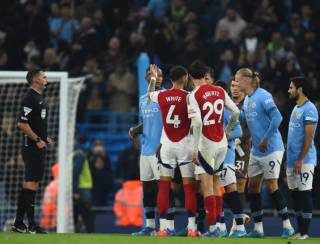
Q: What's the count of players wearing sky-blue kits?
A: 4